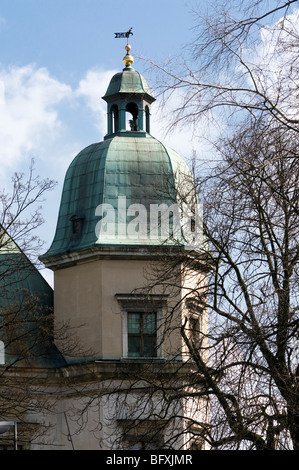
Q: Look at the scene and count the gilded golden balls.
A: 2